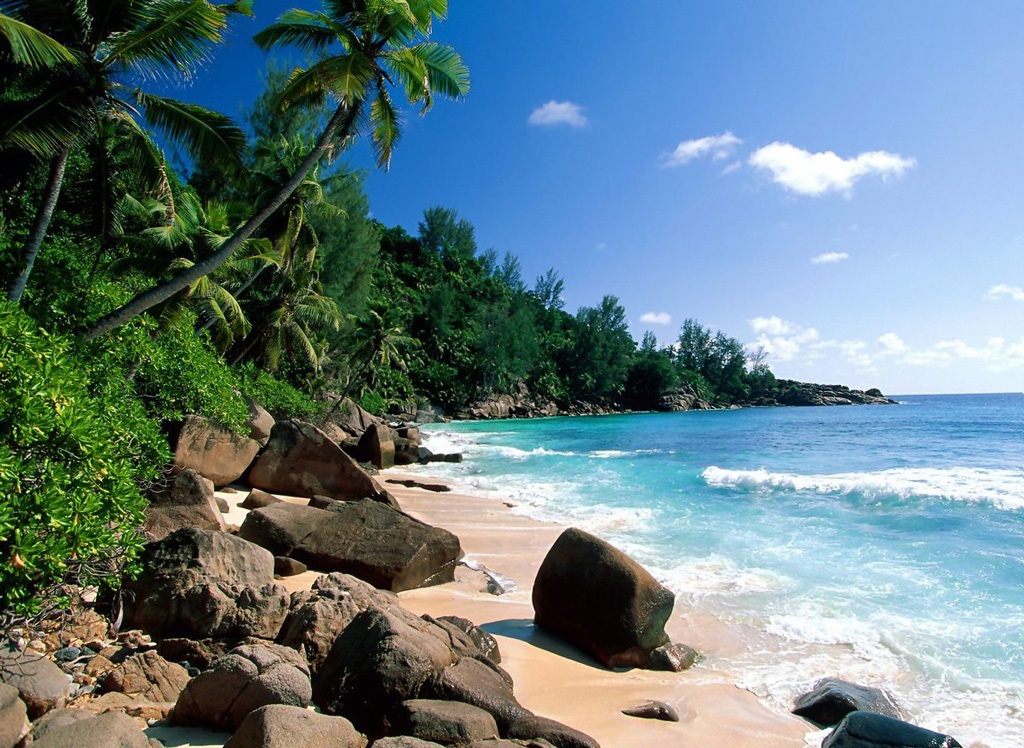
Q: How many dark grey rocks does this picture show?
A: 2